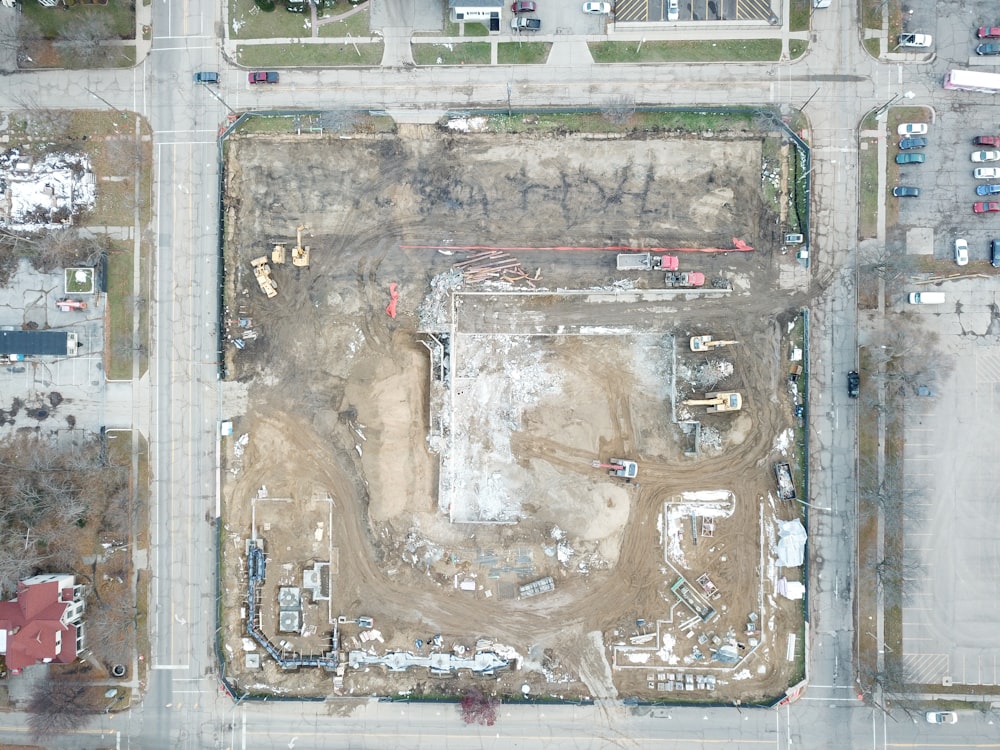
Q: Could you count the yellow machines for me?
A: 5